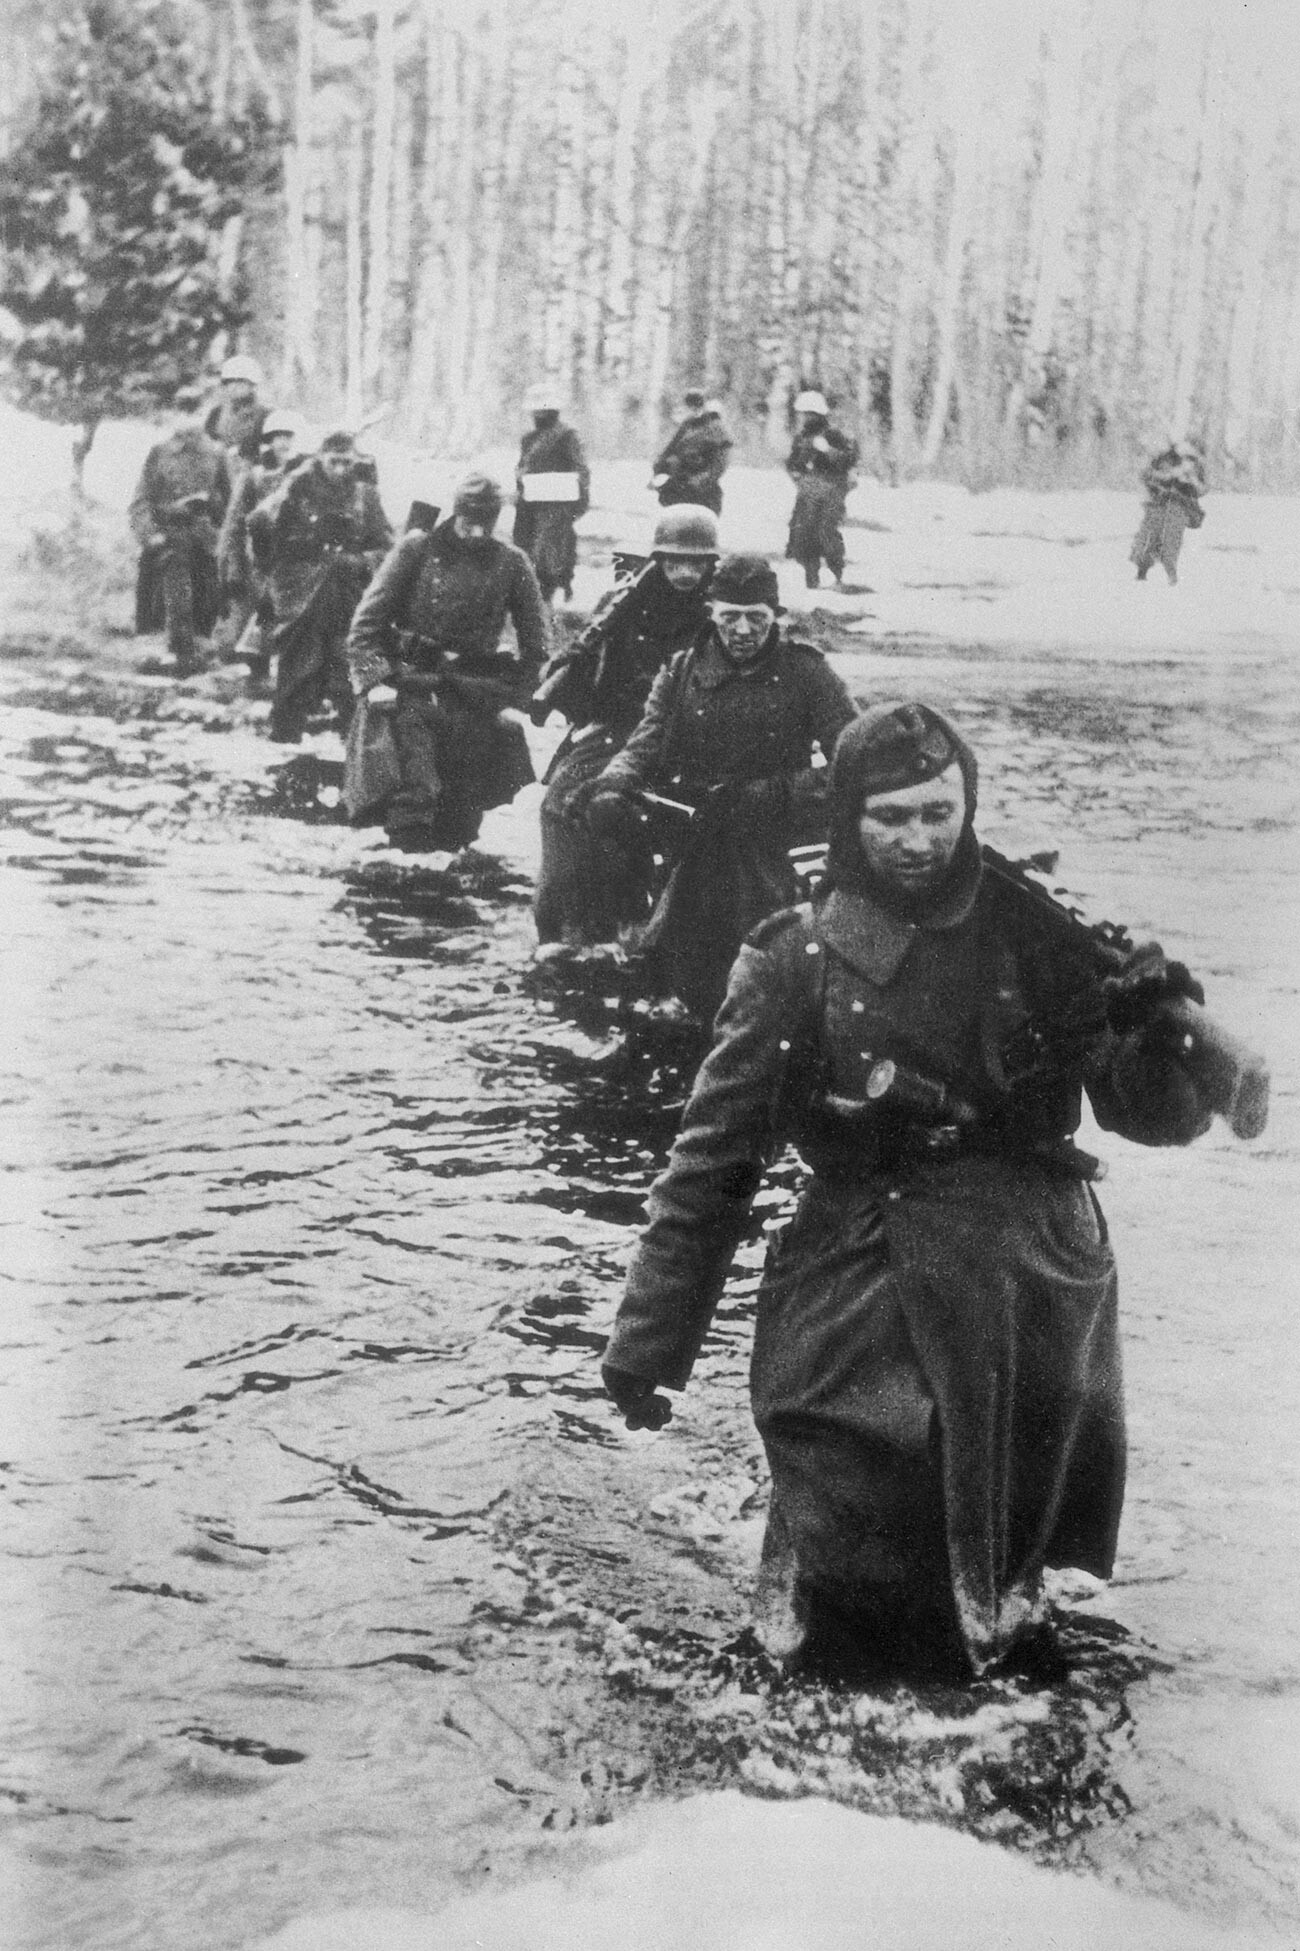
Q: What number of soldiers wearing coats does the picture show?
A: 12